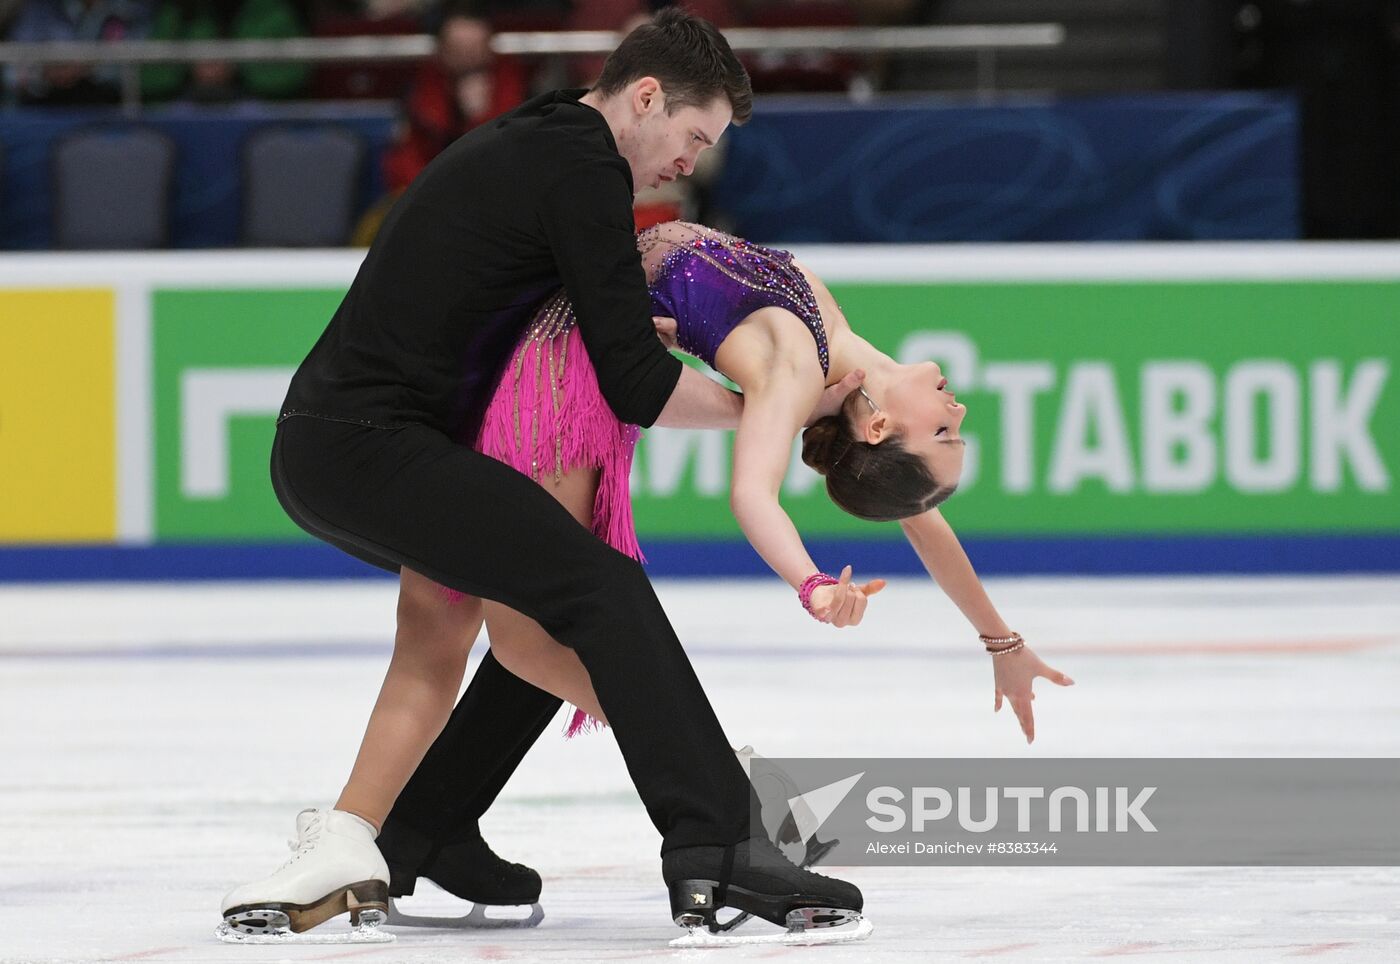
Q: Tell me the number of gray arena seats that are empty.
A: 2